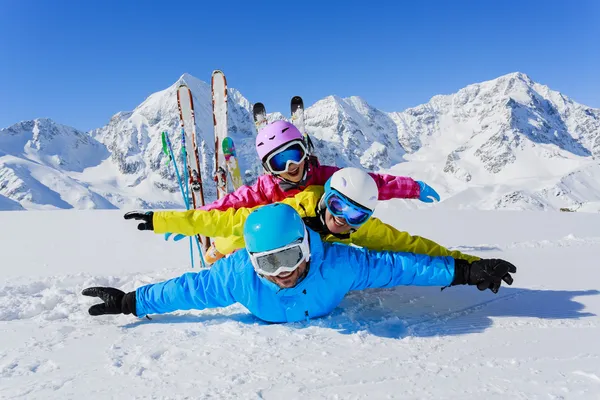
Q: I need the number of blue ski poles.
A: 2